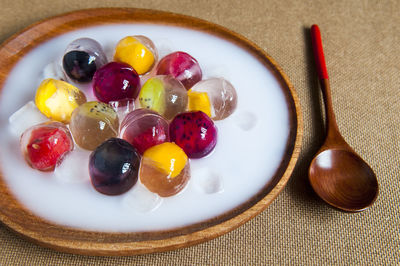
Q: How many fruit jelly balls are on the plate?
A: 13